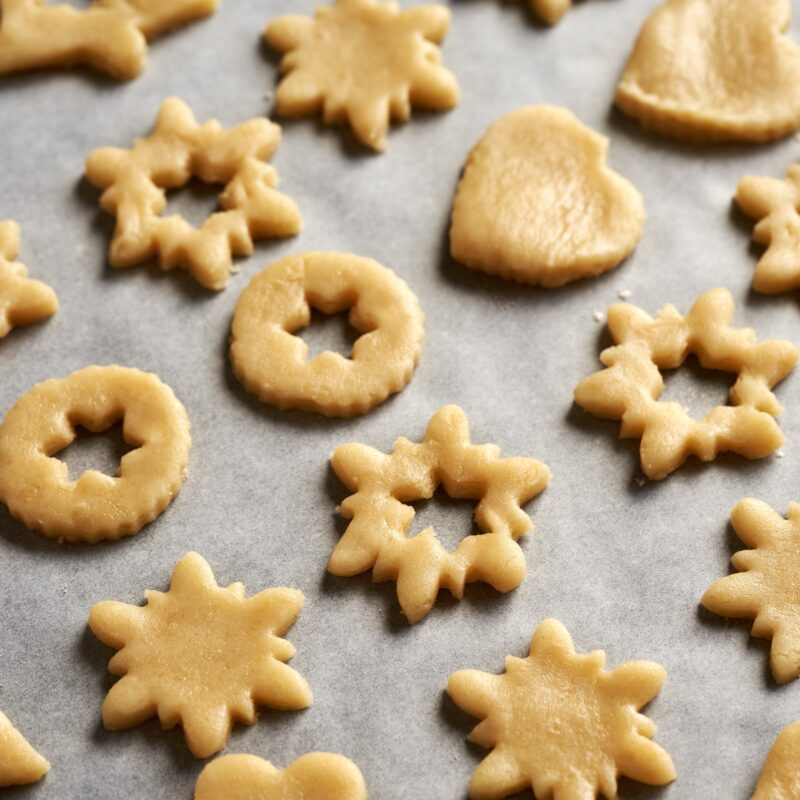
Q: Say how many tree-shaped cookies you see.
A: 0